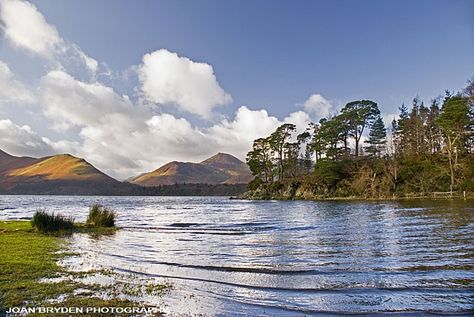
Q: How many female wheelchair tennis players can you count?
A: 0